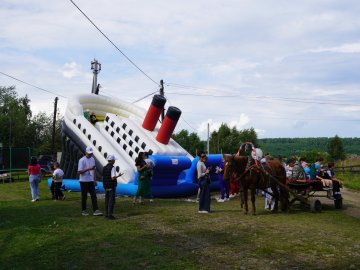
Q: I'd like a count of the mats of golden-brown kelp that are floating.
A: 0